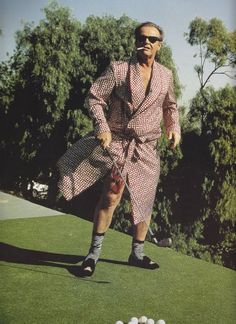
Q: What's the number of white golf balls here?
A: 6